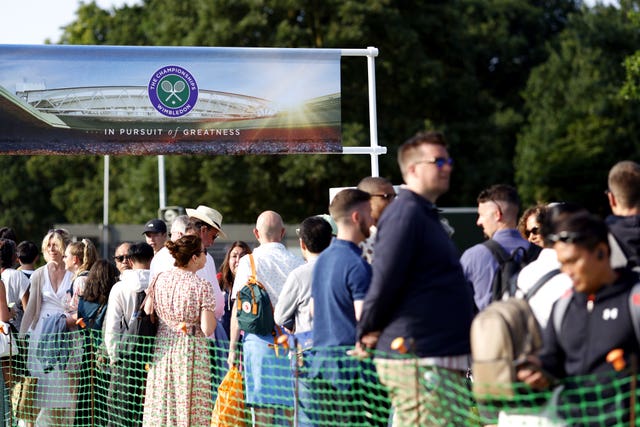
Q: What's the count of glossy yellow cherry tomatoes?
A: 0